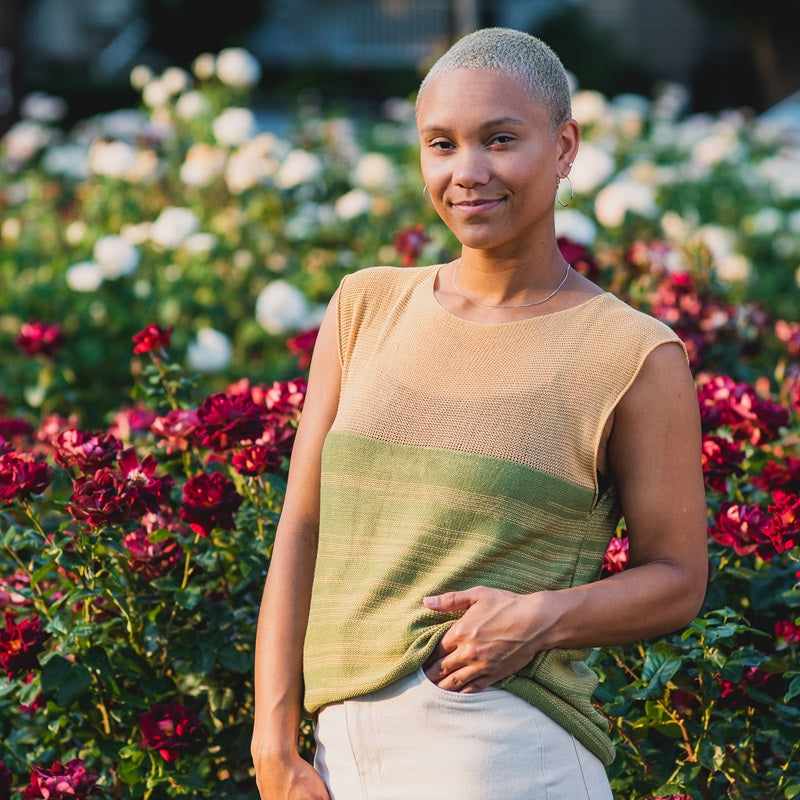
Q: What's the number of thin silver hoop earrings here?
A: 2